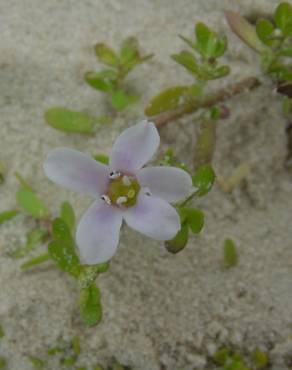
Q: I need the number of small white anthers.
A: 5